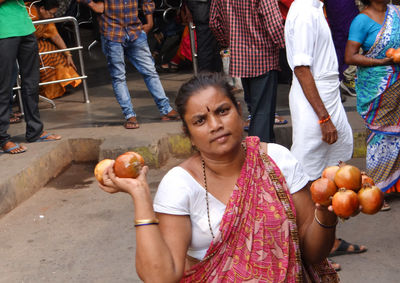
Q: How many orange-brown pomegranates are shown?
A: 8